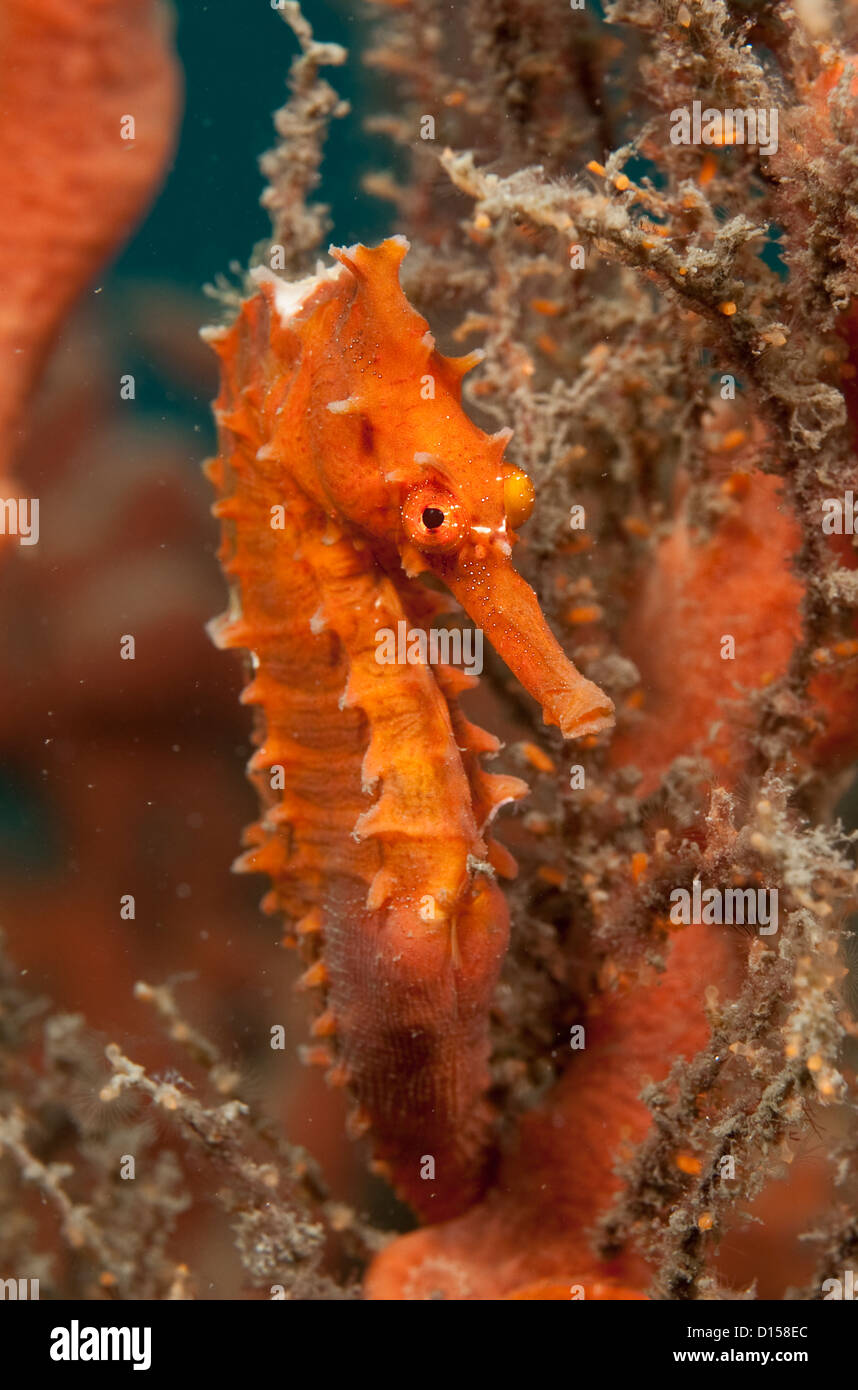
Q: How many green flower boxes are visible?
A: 0